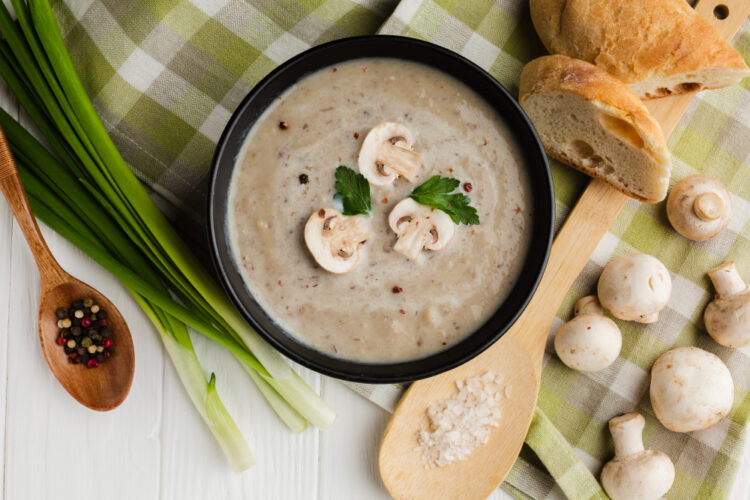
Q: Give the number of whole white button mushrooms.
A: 6